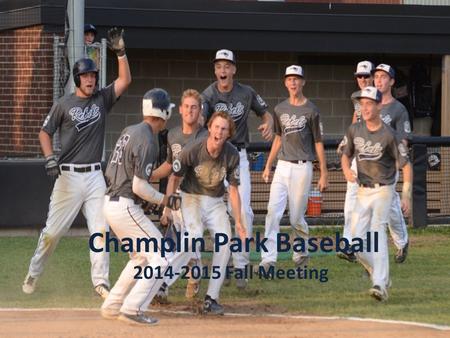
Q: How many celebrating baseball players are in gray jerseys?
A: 9